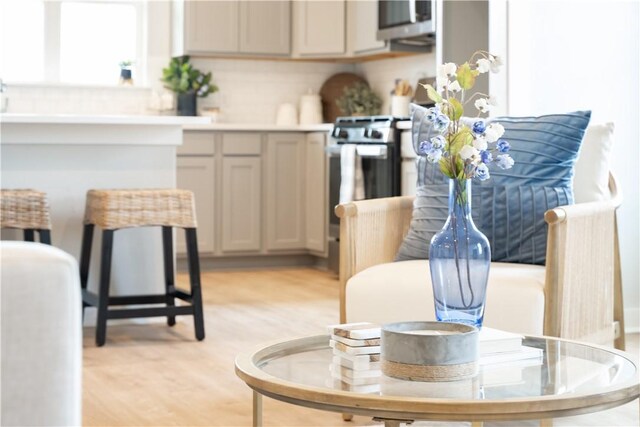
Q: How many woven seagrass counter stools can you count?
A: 2